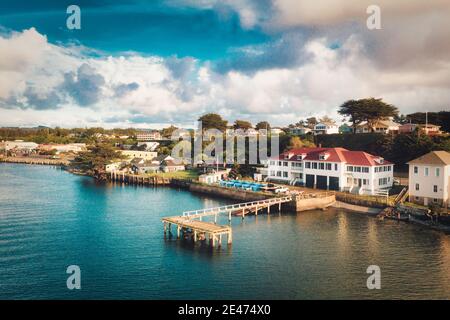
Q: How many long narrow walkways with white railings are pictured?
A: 1